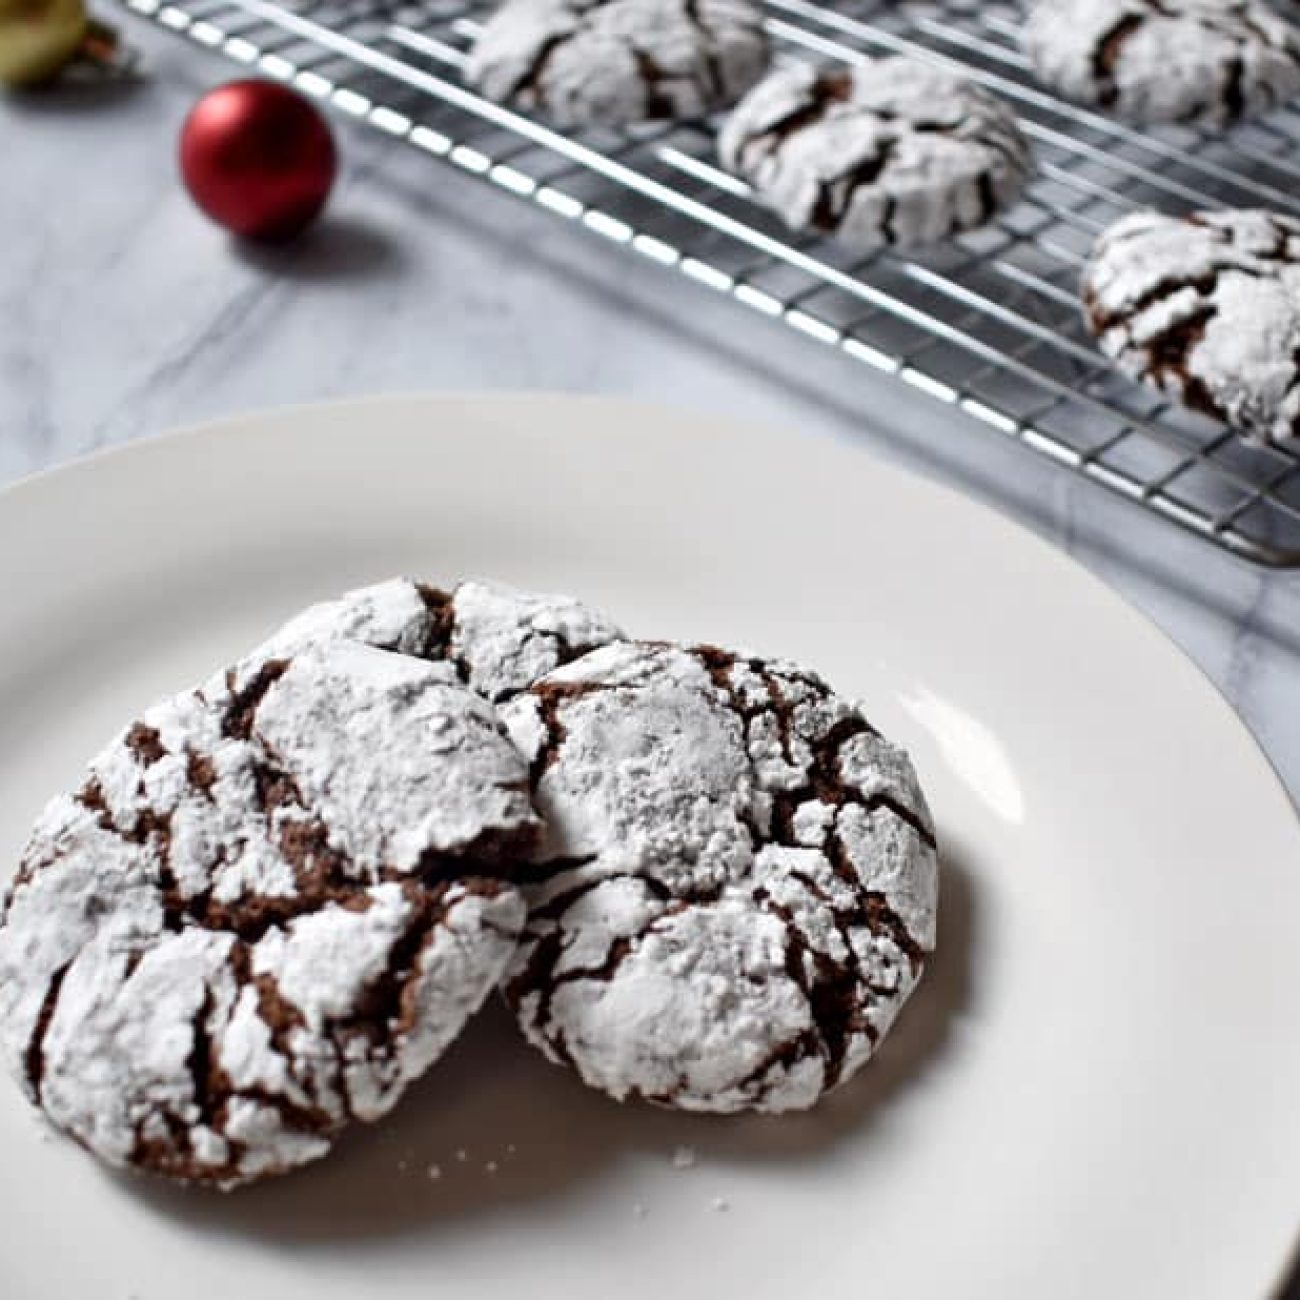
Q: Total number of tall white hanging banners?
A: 0